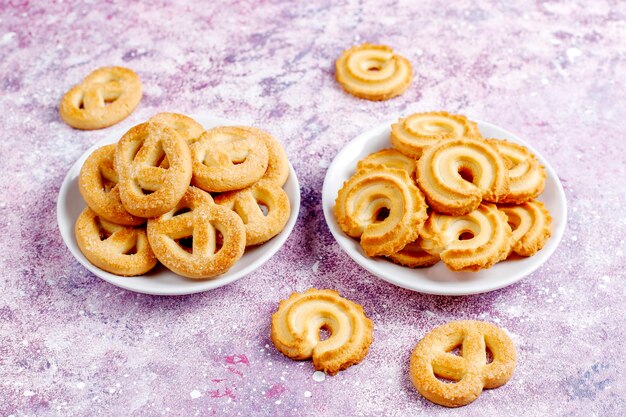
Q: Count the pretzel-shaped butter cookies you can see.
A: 10